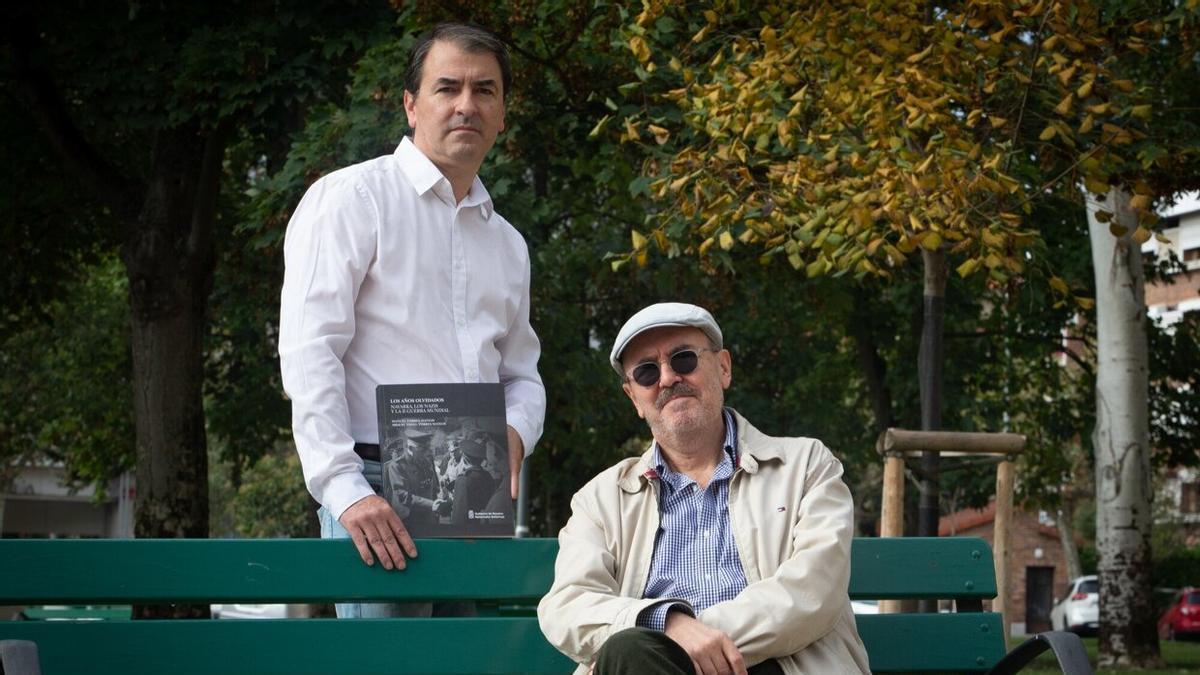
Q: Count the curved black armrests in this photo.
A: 2